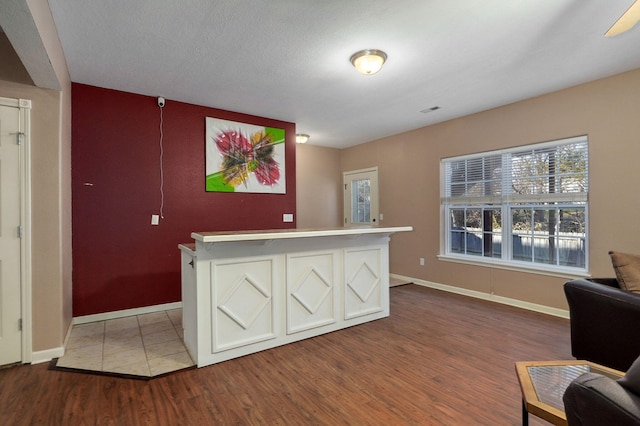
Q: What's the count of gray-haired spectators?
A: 0